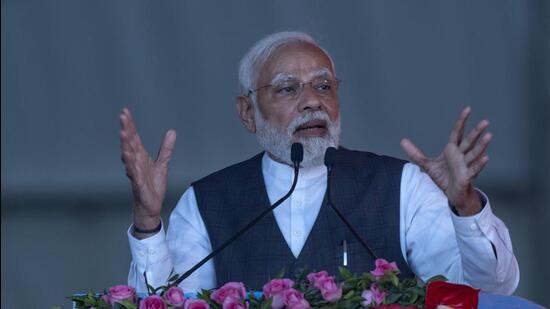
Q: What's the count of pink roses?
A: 12